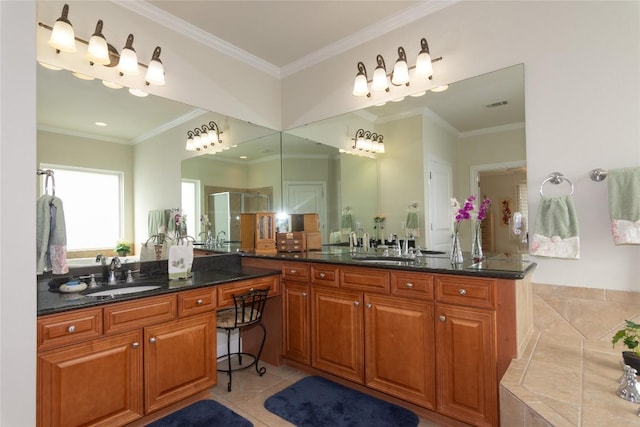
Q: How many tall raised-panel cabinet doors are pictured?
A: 6